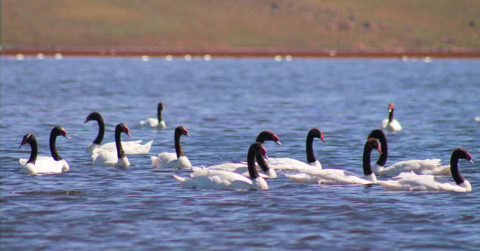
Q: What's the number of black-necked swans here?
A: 13